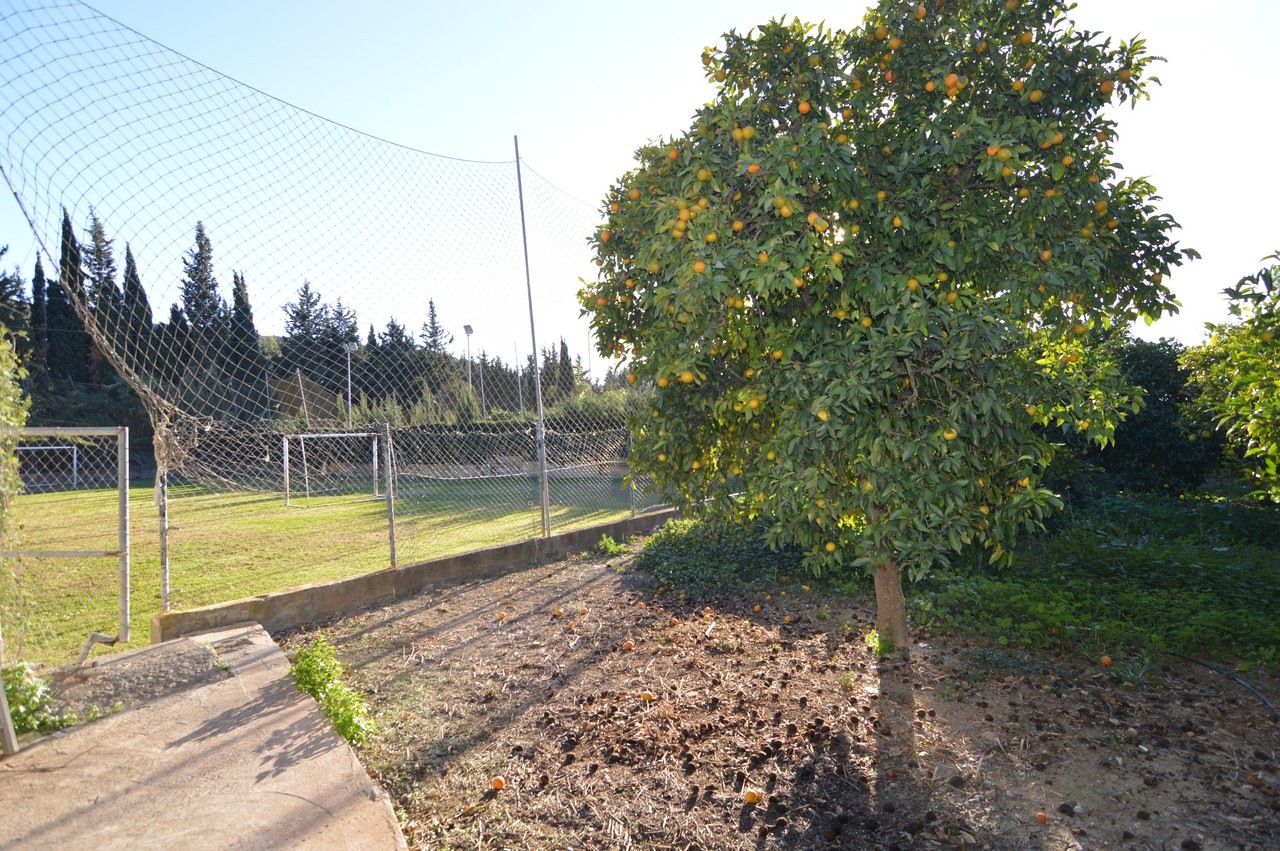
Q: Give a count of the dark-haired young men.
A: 0